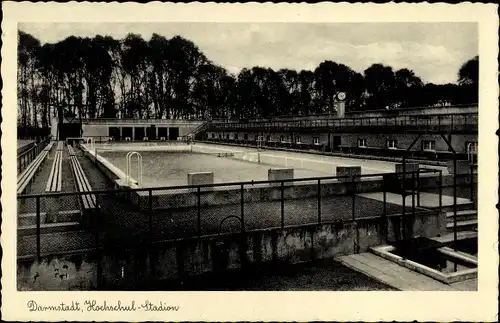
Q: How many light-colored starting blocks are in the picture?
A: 4